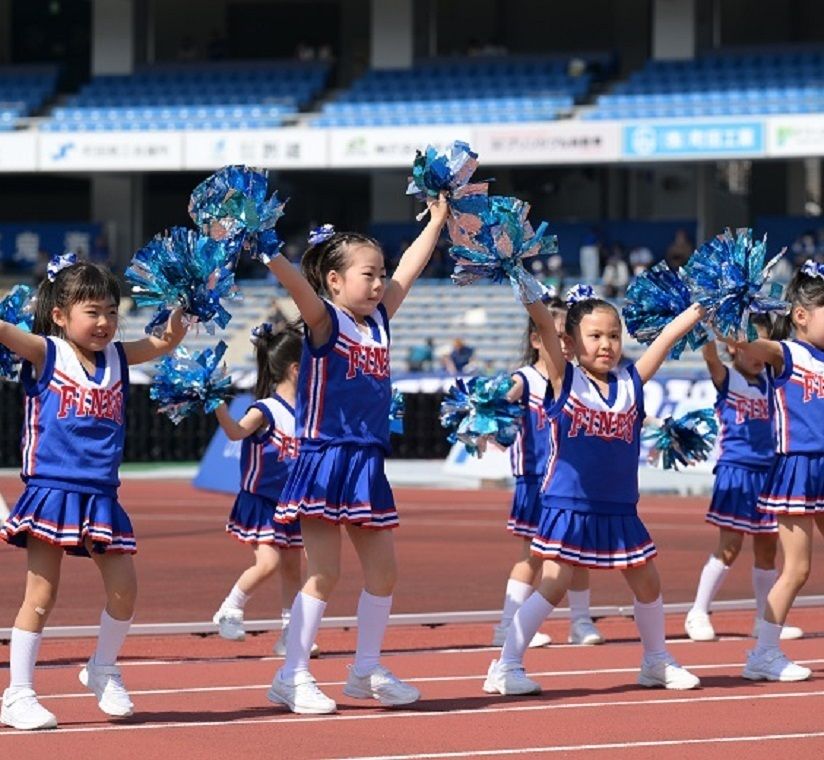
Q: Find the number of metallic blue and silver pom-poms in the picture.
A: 11